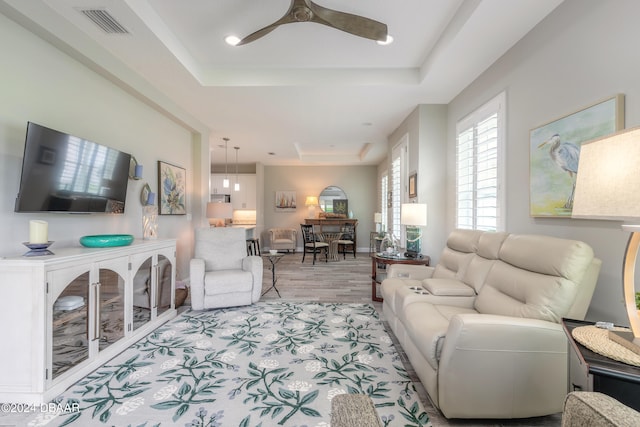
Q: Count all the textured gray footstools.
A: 2